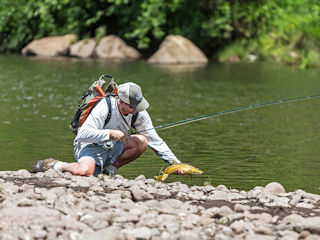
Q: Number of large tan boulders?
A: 4